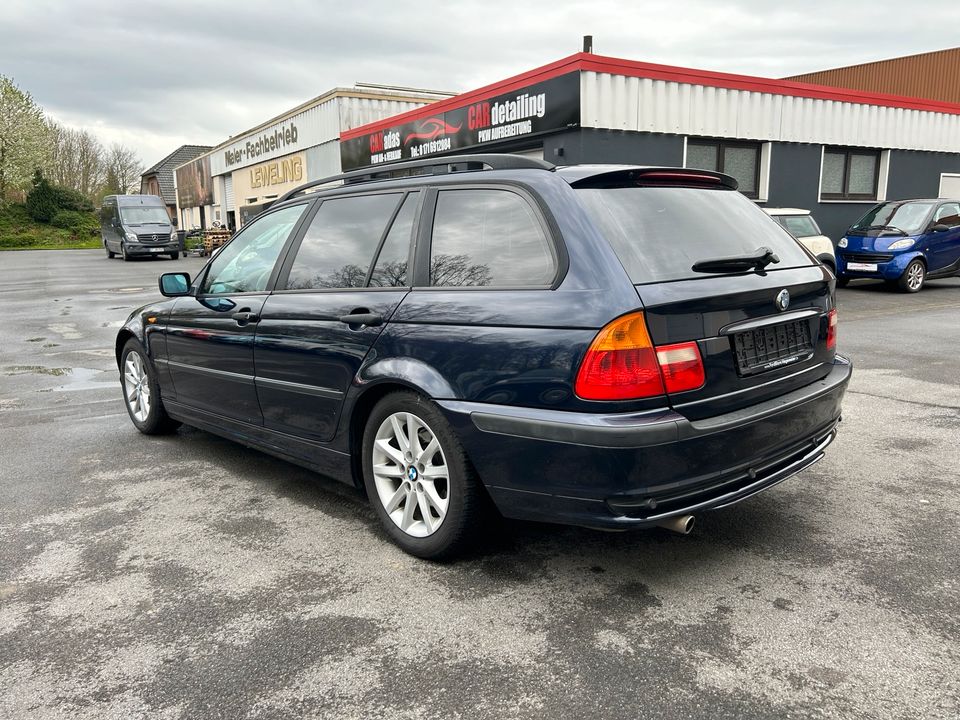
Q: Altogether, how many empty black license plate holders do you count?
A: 1